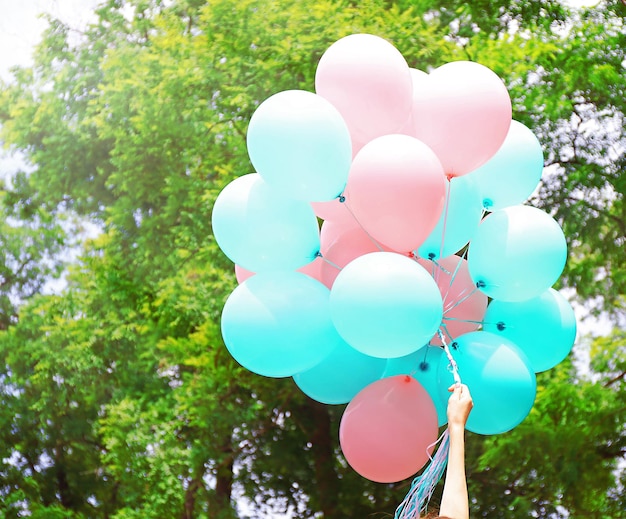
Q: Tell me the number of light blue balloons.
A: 11